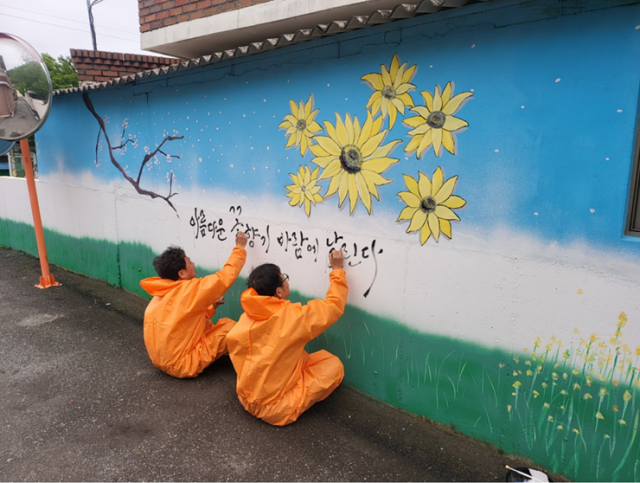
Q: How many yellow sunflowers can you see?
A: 6